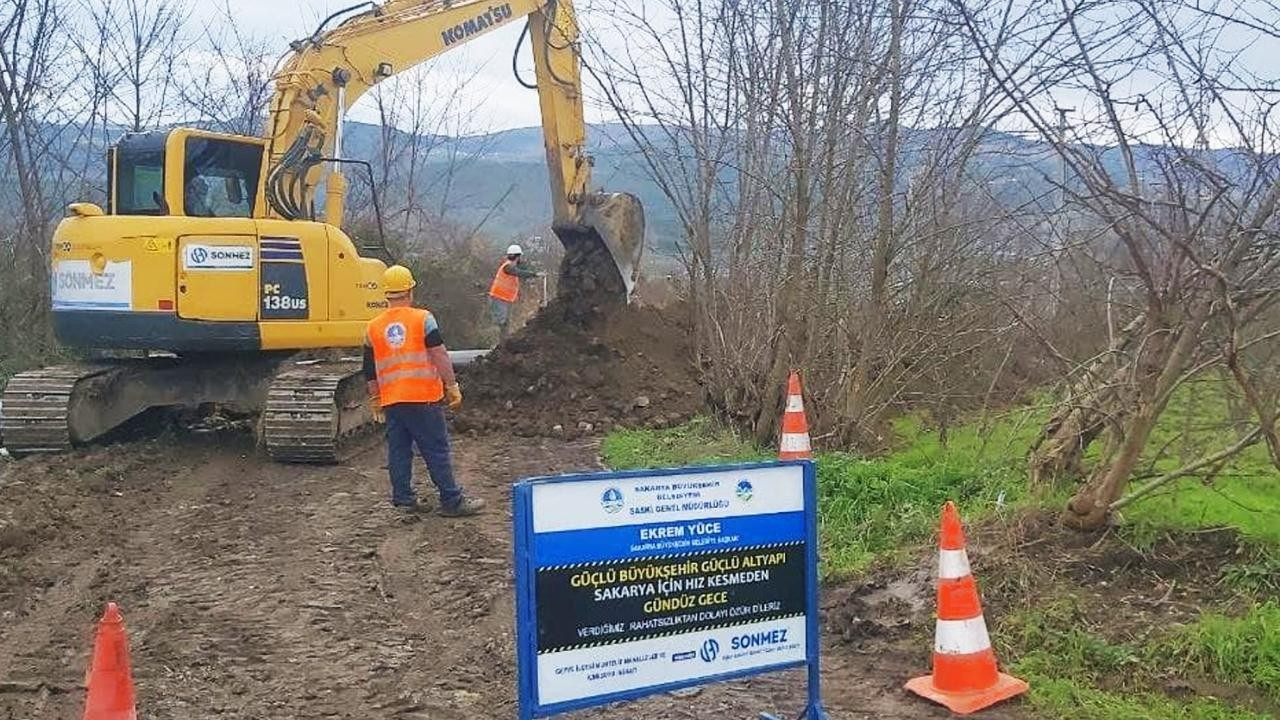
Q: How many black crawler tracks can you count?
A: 2